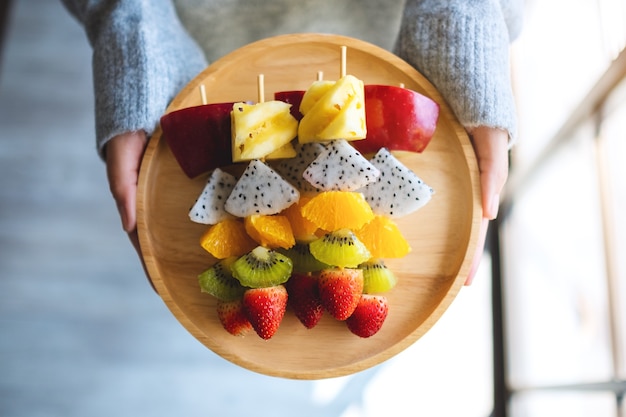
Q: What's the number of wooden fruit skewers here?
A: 5